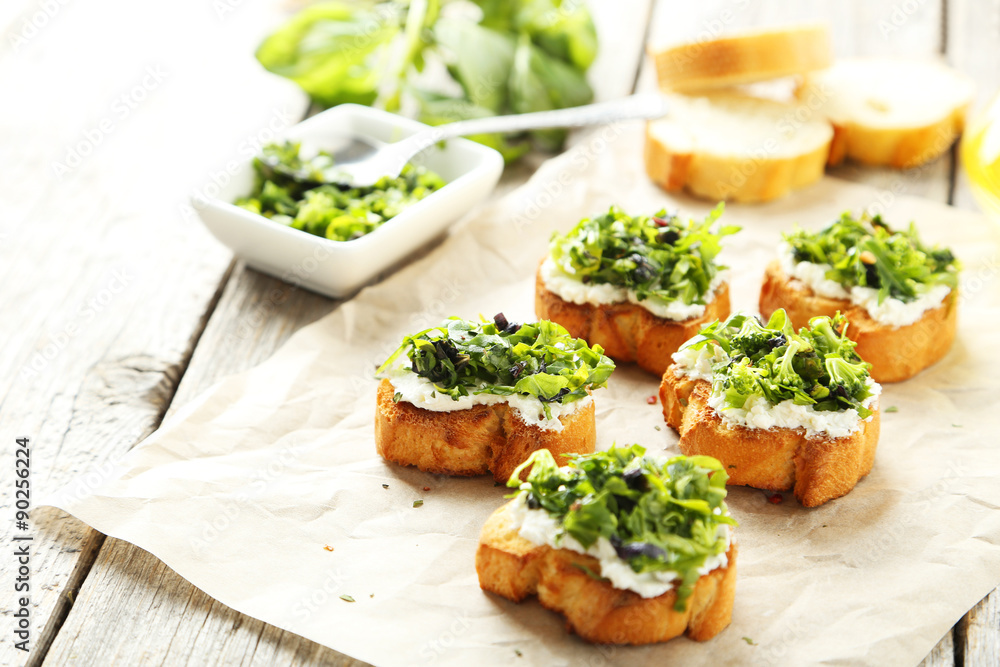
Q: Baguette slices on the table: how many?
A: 8